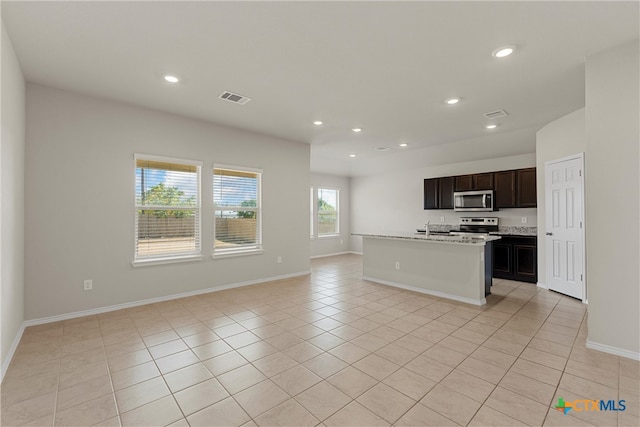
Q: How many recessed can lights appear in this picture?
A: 8